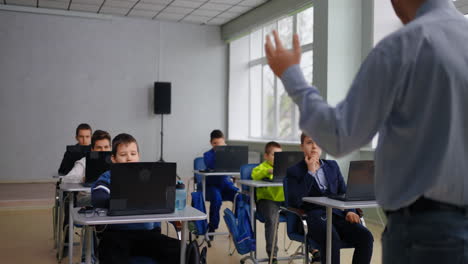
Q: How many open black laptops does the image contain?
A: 6